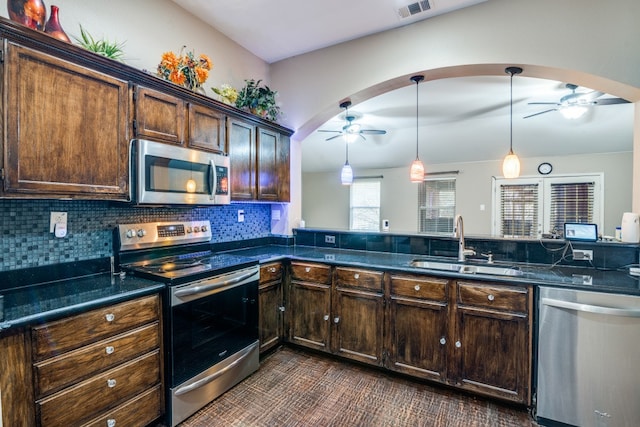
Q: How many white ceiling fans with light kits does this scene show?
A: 2